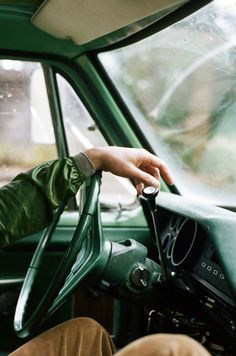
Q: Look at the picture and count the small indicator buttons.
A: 4